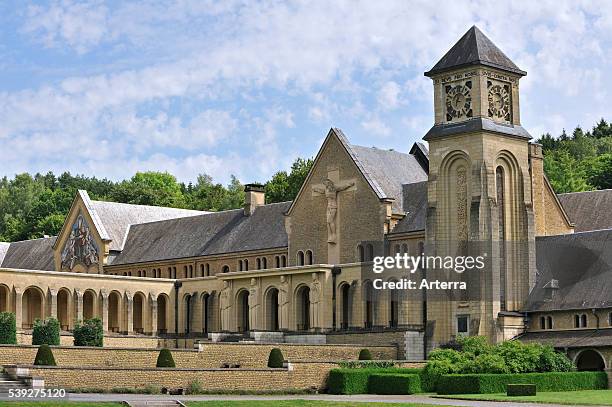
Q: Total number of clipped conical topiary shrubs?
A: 4